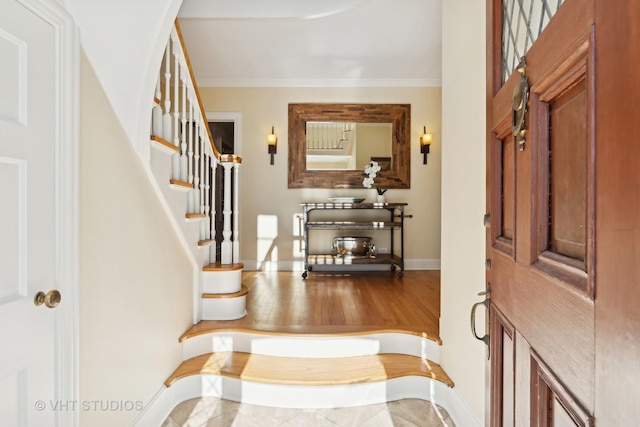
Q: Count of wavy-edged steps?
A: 2